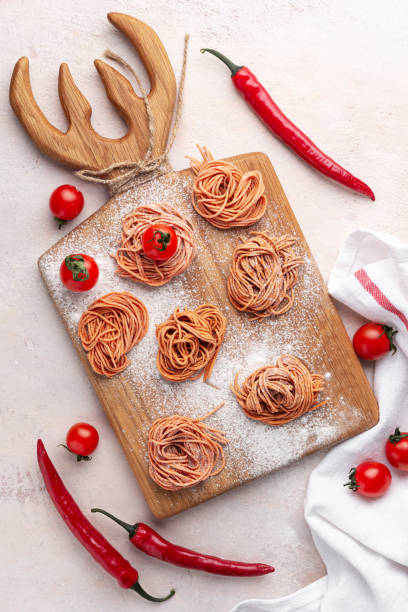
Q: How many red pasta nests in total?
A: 7